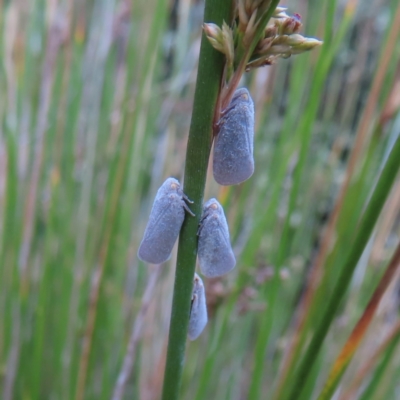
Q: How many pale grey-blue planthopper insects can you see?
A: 4